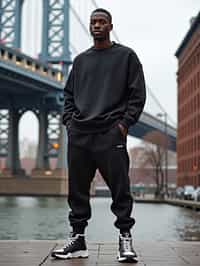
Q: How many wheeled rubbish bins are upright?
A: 0